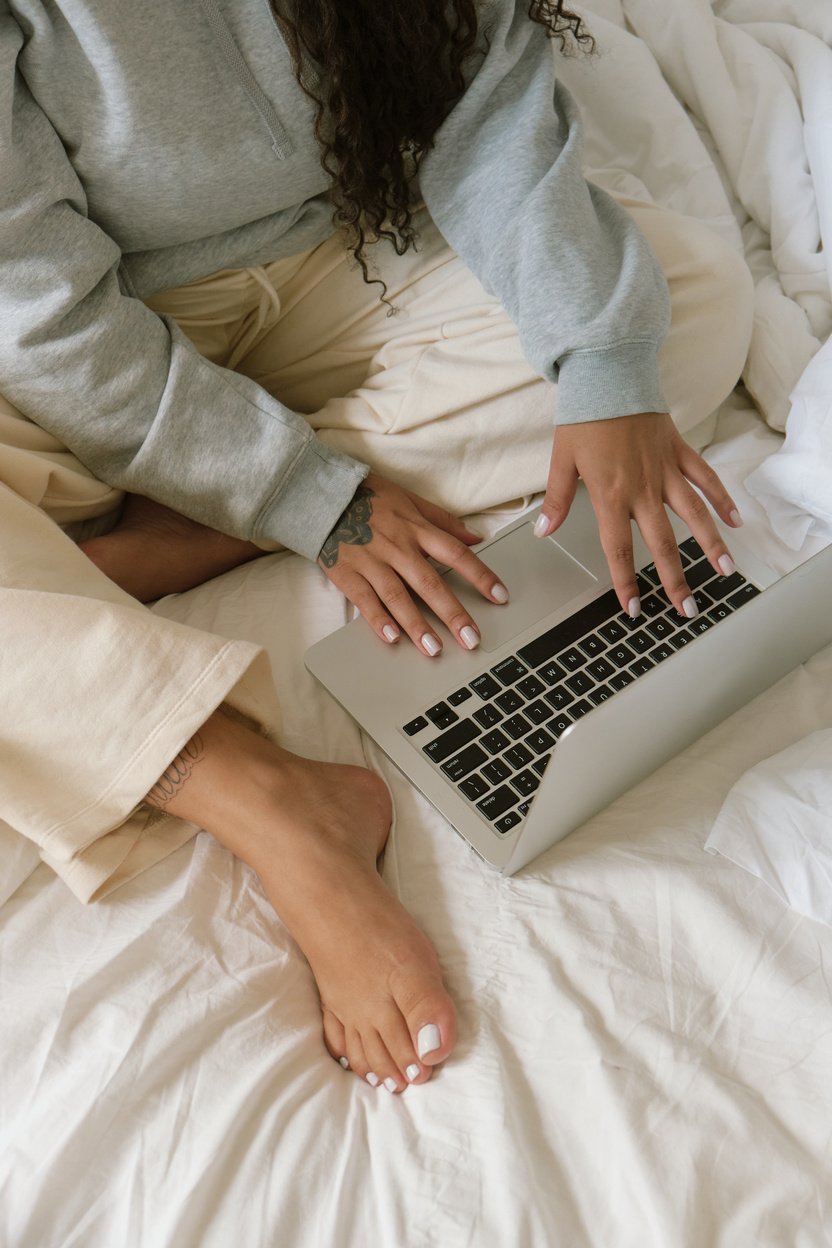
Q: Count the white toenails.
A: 5